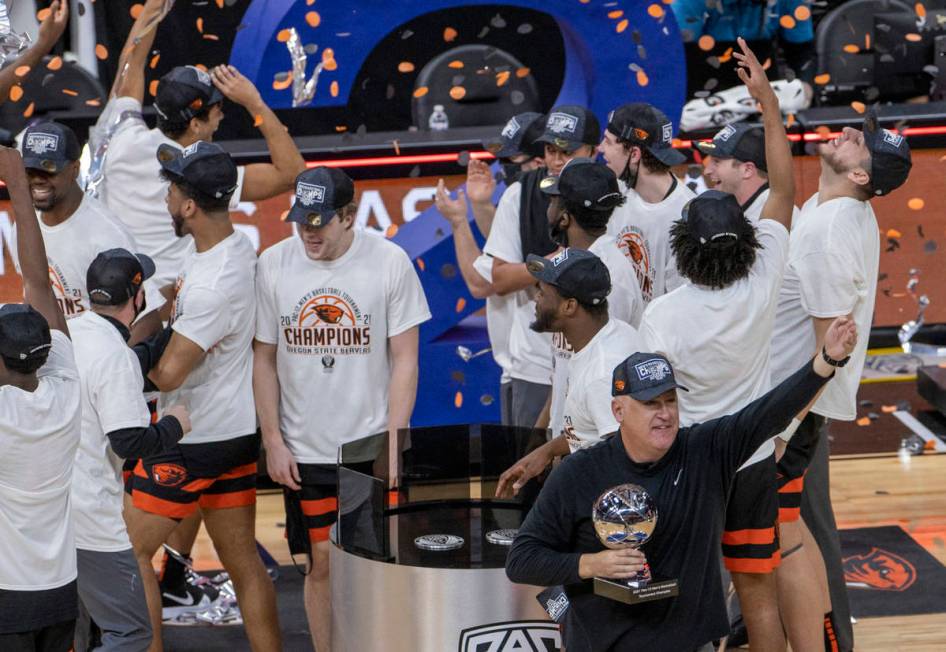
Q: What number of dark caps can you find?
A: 15